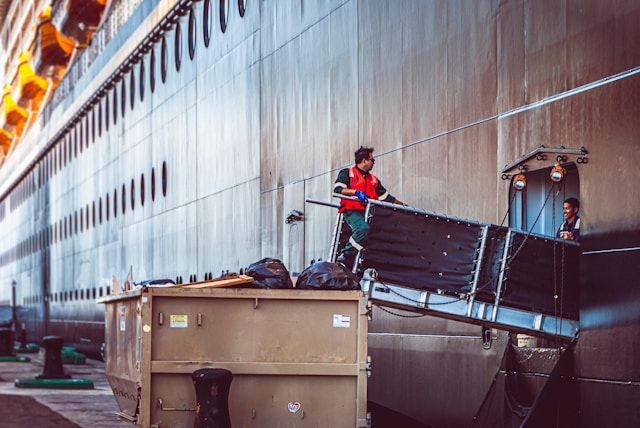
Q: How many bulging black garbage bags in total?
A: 2